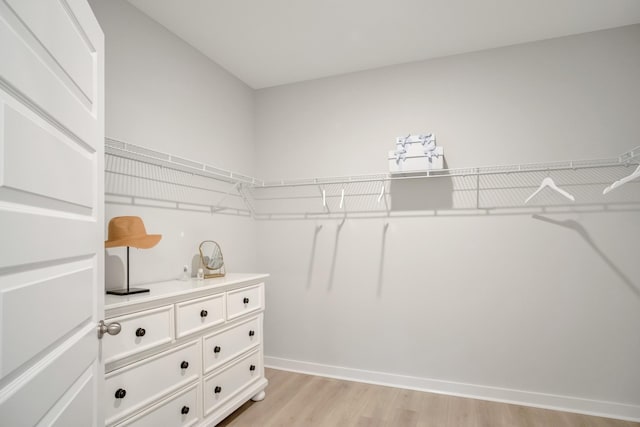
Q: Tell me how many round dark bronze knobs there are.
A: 10